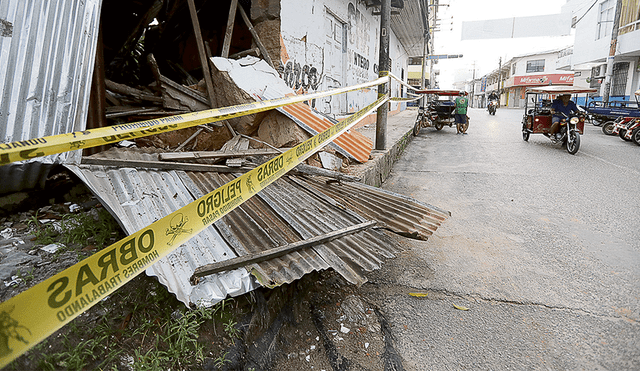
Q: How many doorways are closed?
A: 1